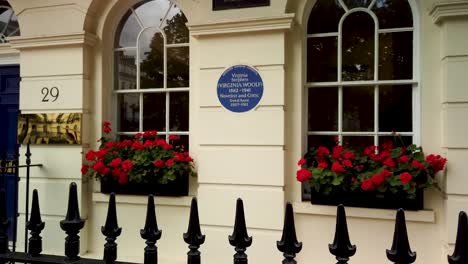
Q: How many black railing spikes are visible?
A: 11